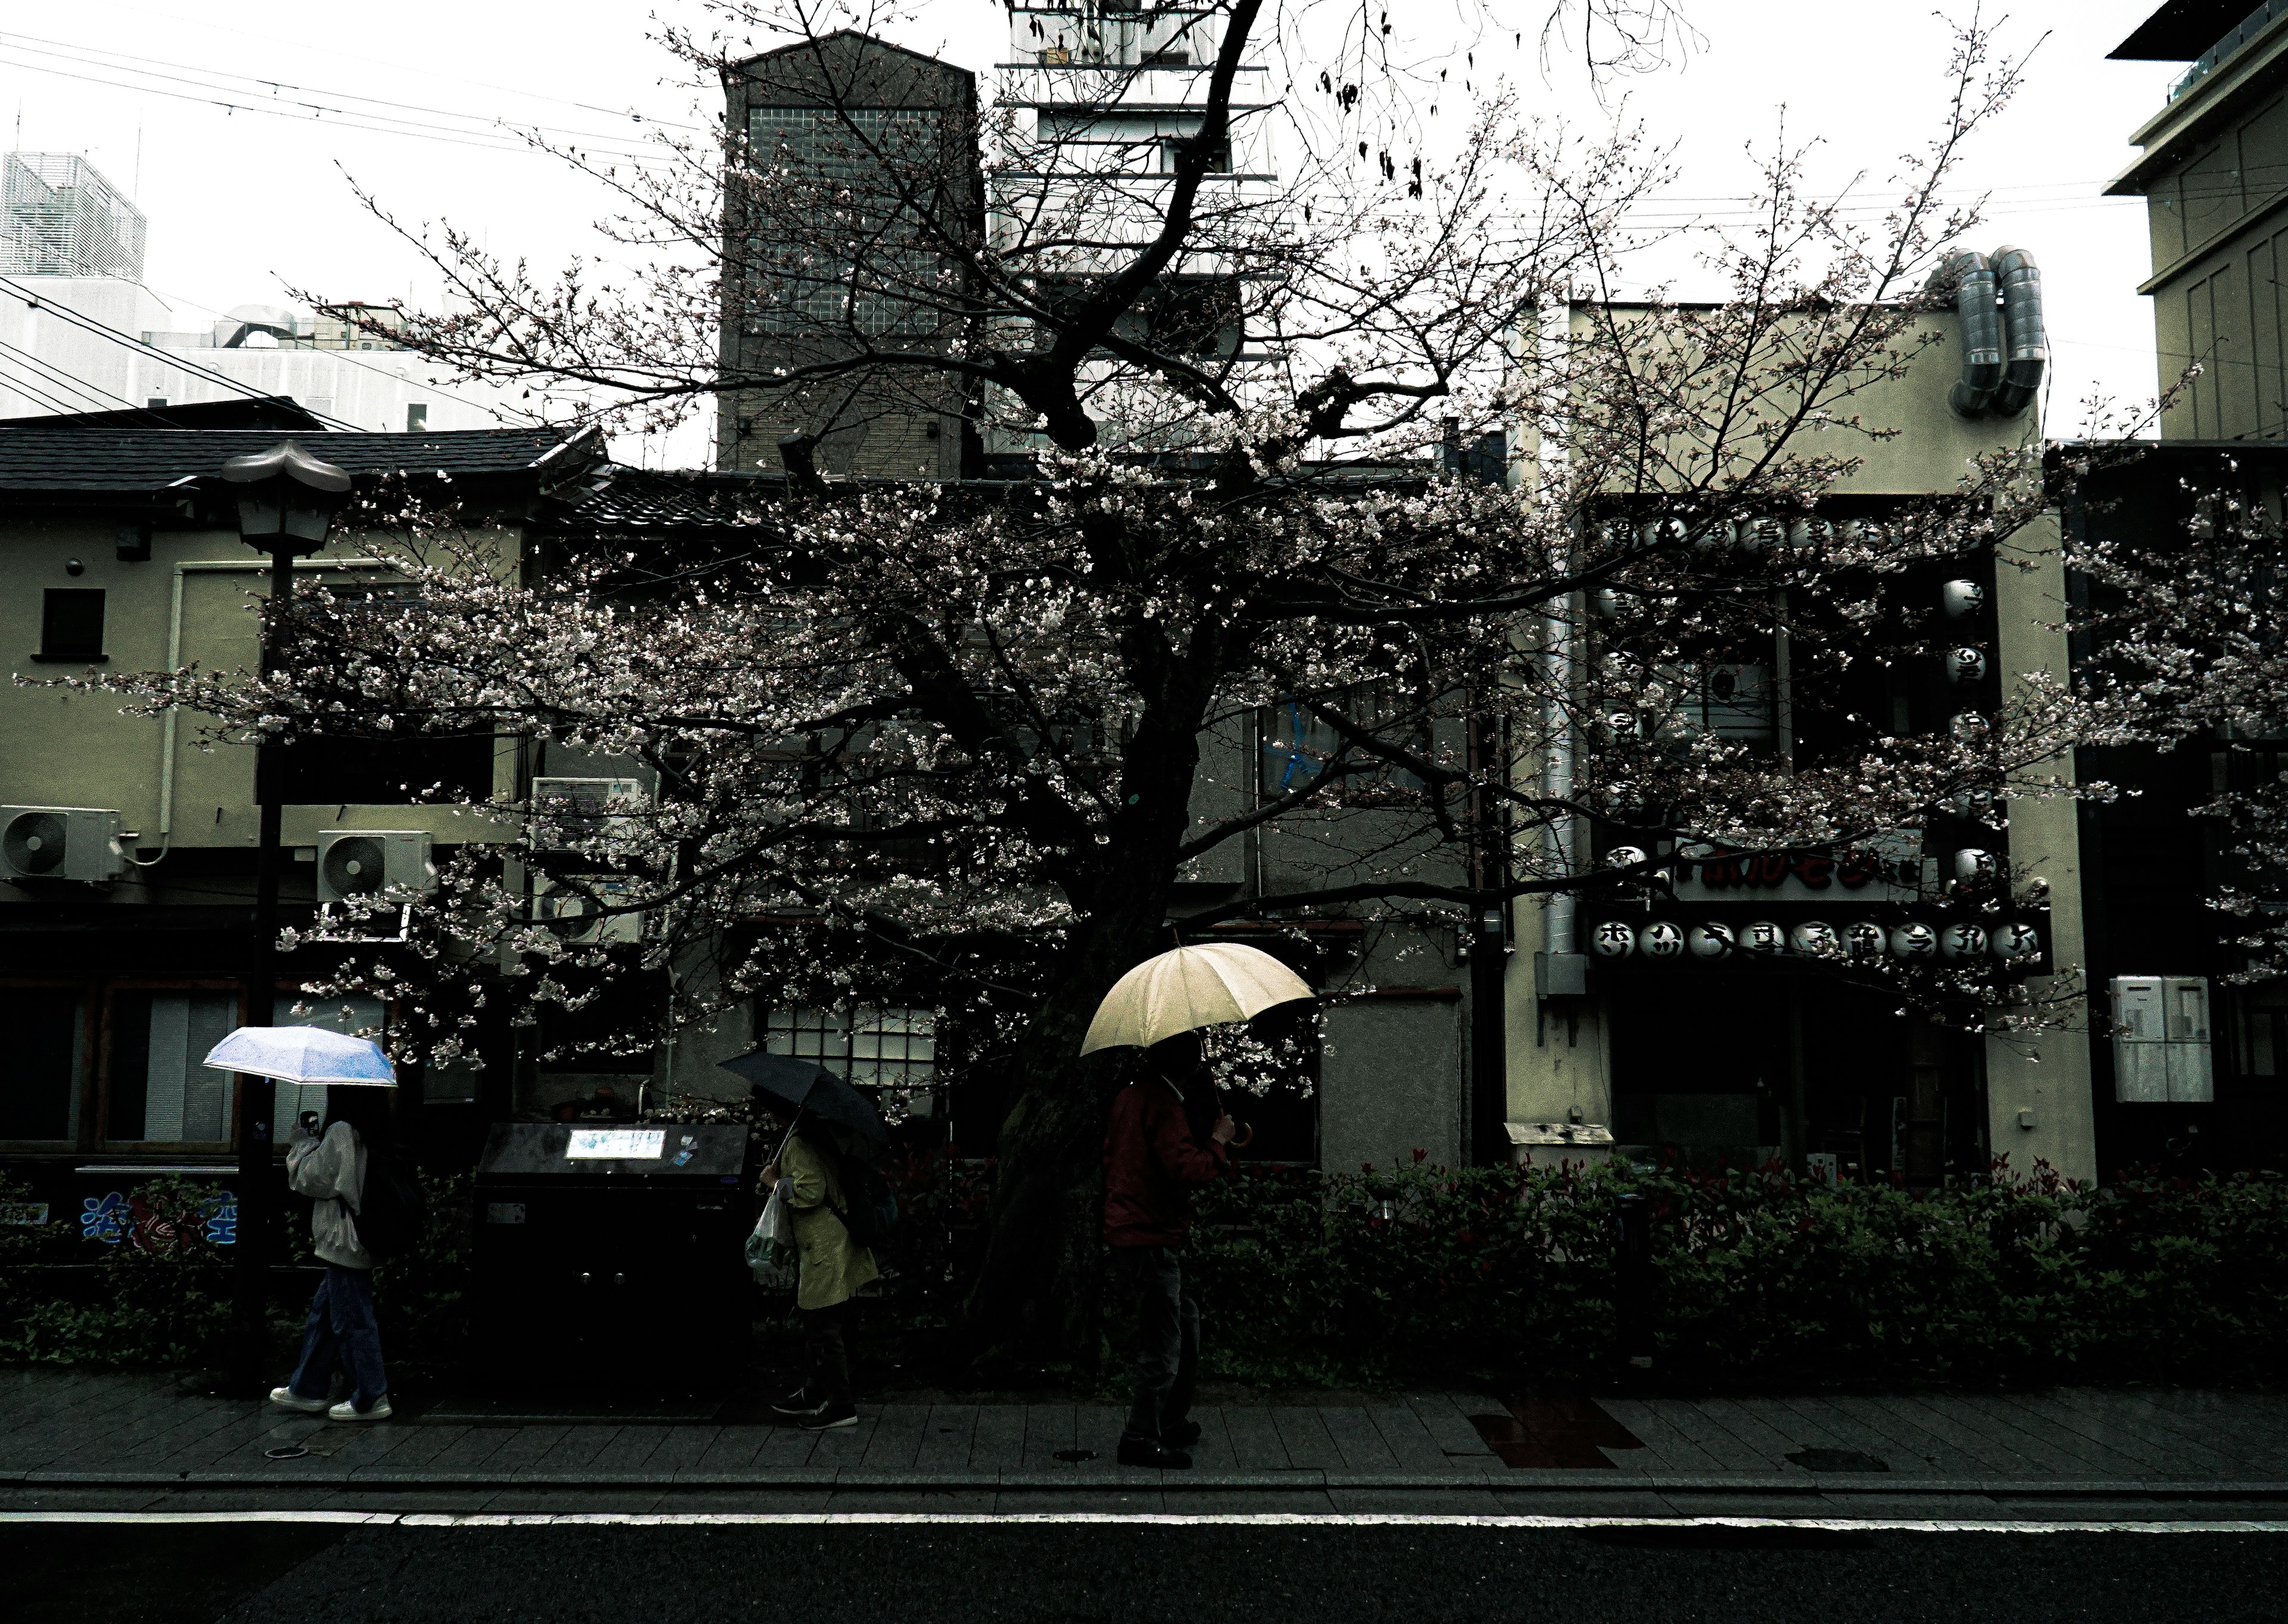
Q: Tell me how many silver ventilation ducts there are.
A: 2